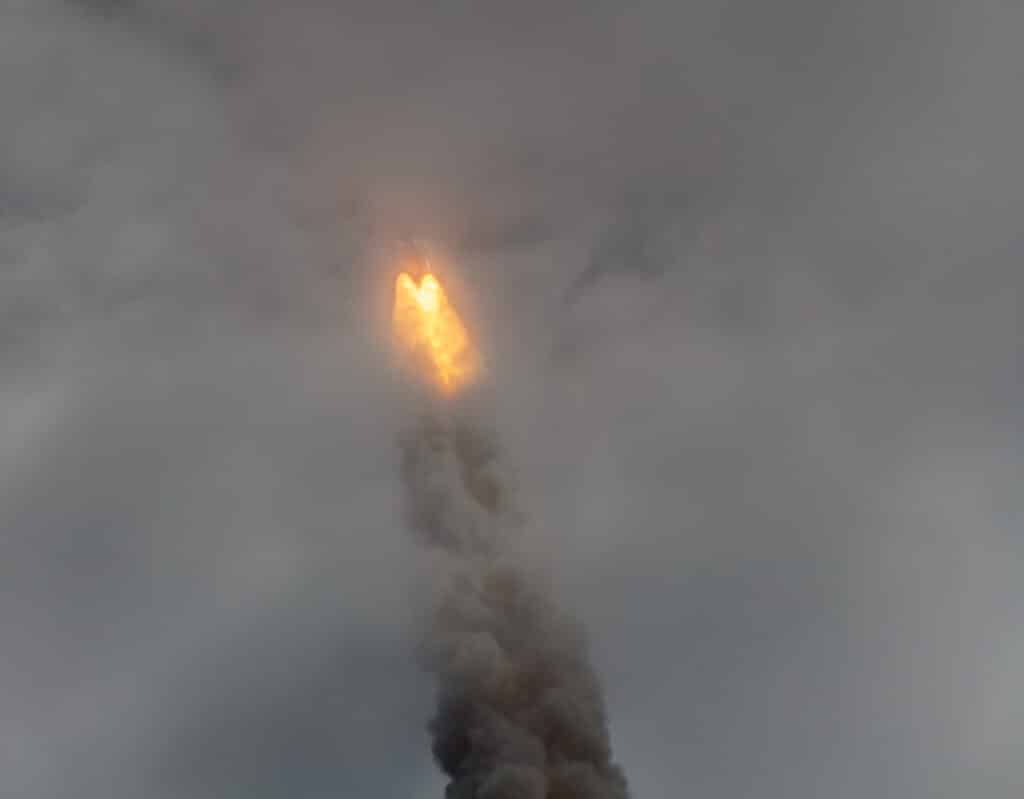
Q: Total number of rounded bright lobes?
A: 2